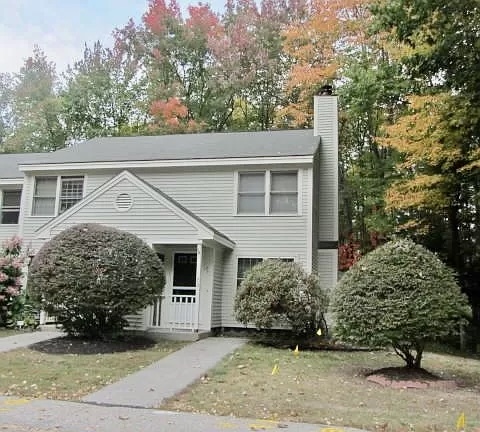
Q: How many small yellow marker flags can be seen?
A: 4